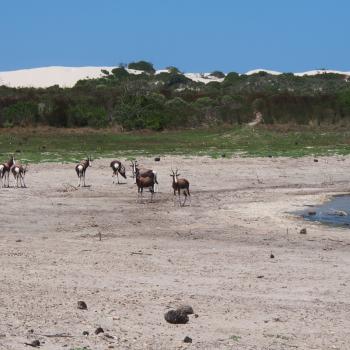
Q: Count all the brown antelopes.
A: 7